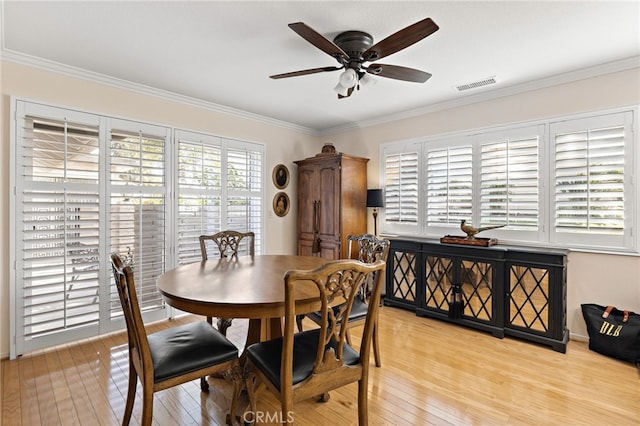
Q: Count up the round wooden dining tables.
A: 1